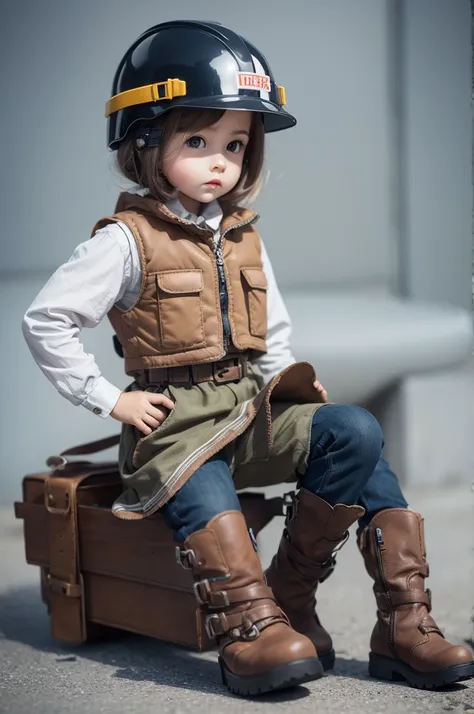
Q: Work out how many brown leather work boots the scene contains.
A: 3